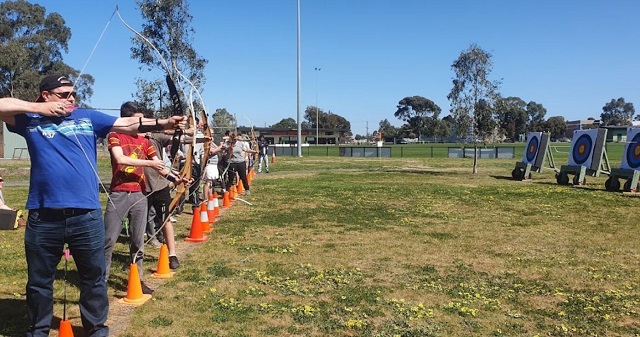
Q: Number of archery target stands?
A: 3